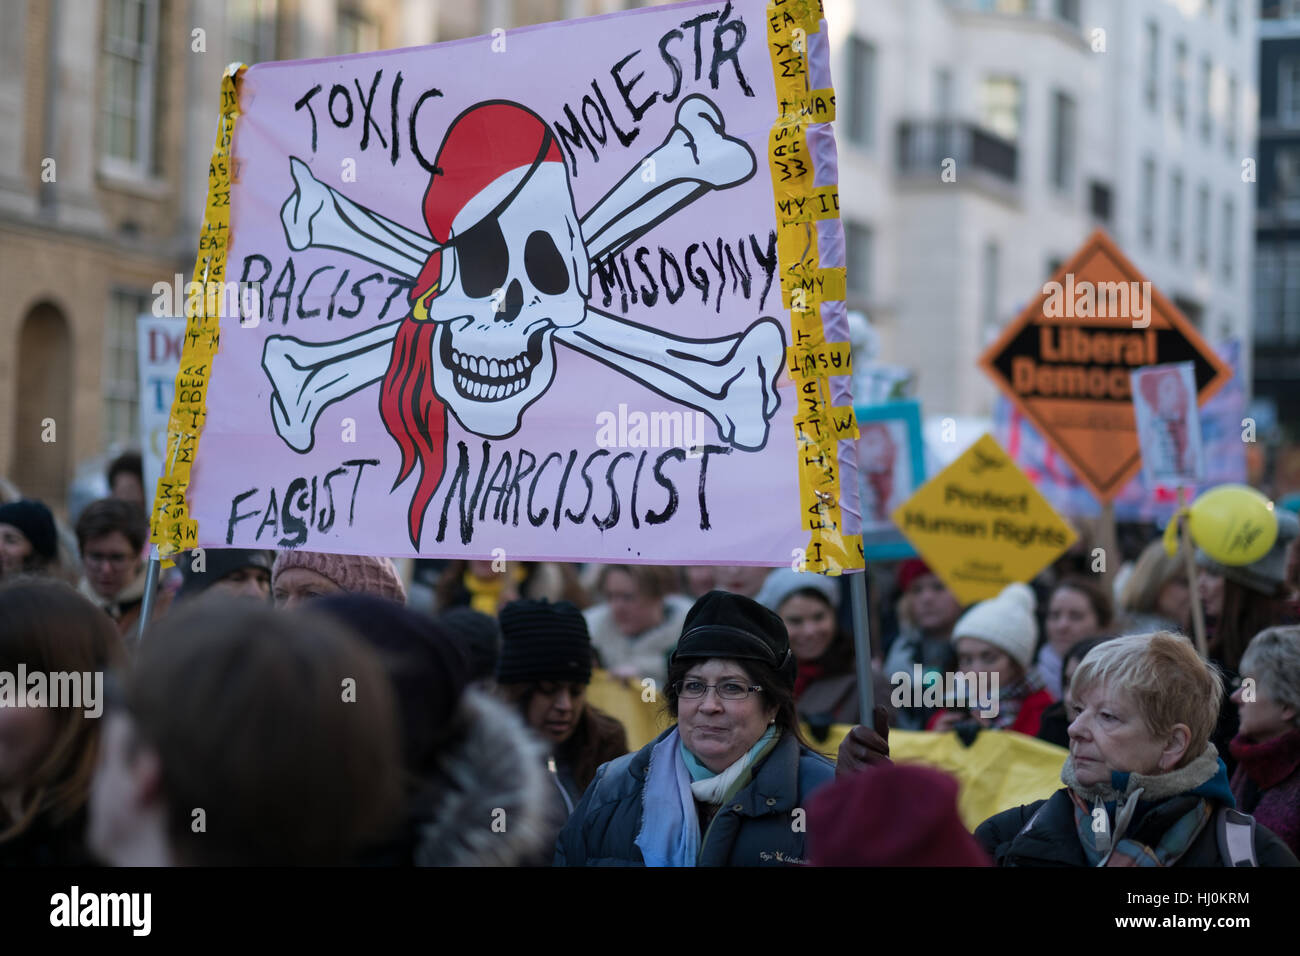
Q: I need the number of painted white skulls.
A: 1